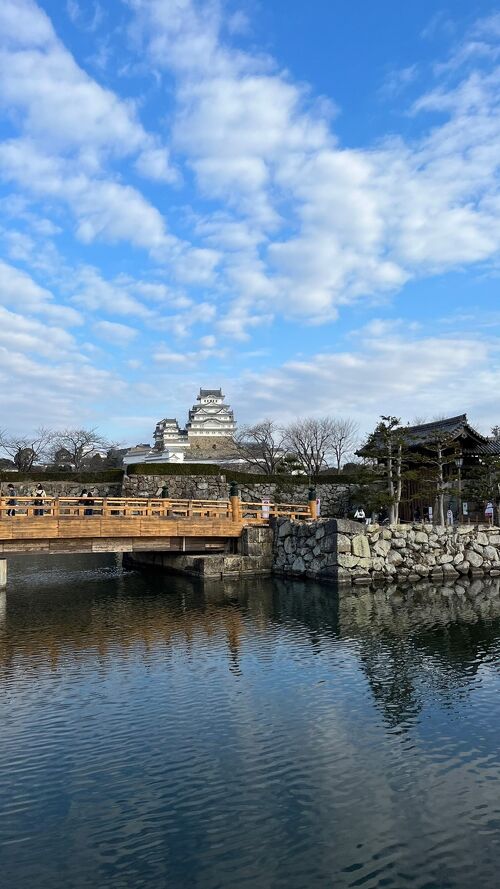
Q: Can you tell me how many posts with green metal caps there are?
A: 3